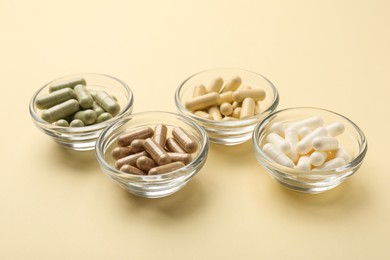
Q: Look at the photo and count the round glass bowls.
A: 4